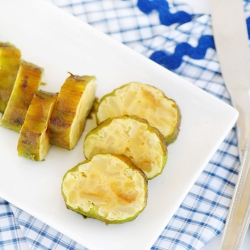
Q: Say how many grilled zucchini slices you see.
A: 7